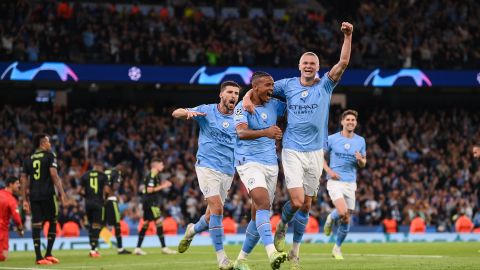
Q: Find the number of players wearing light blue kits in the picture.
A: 4